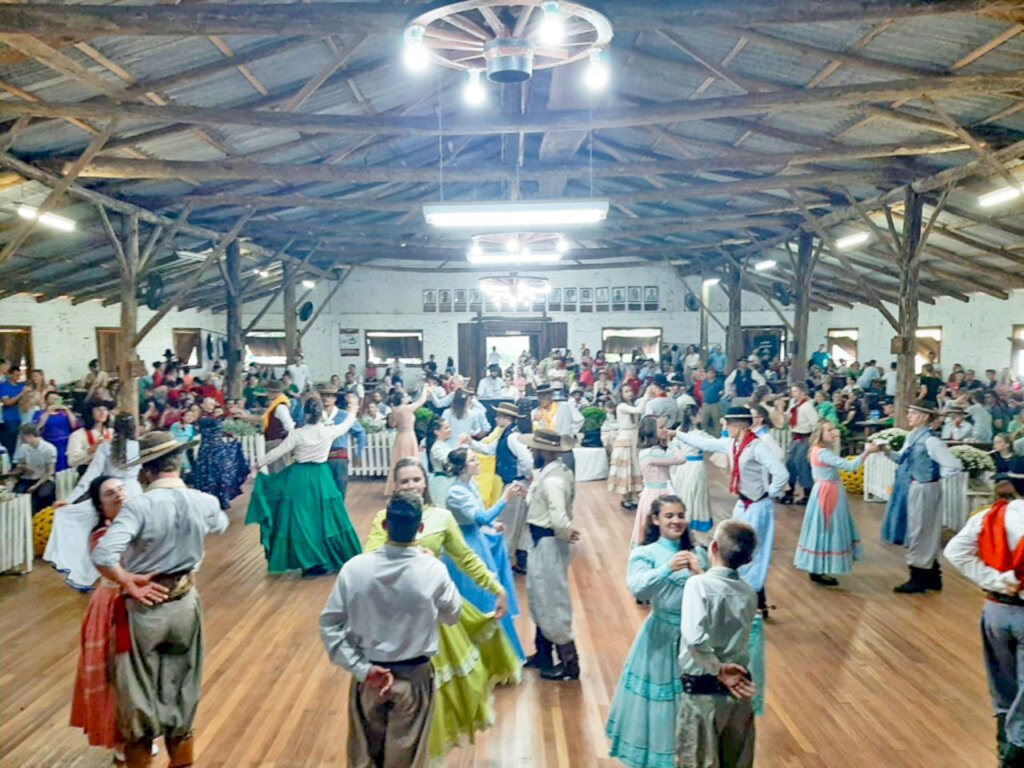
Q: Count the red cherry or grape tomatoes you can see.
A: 0